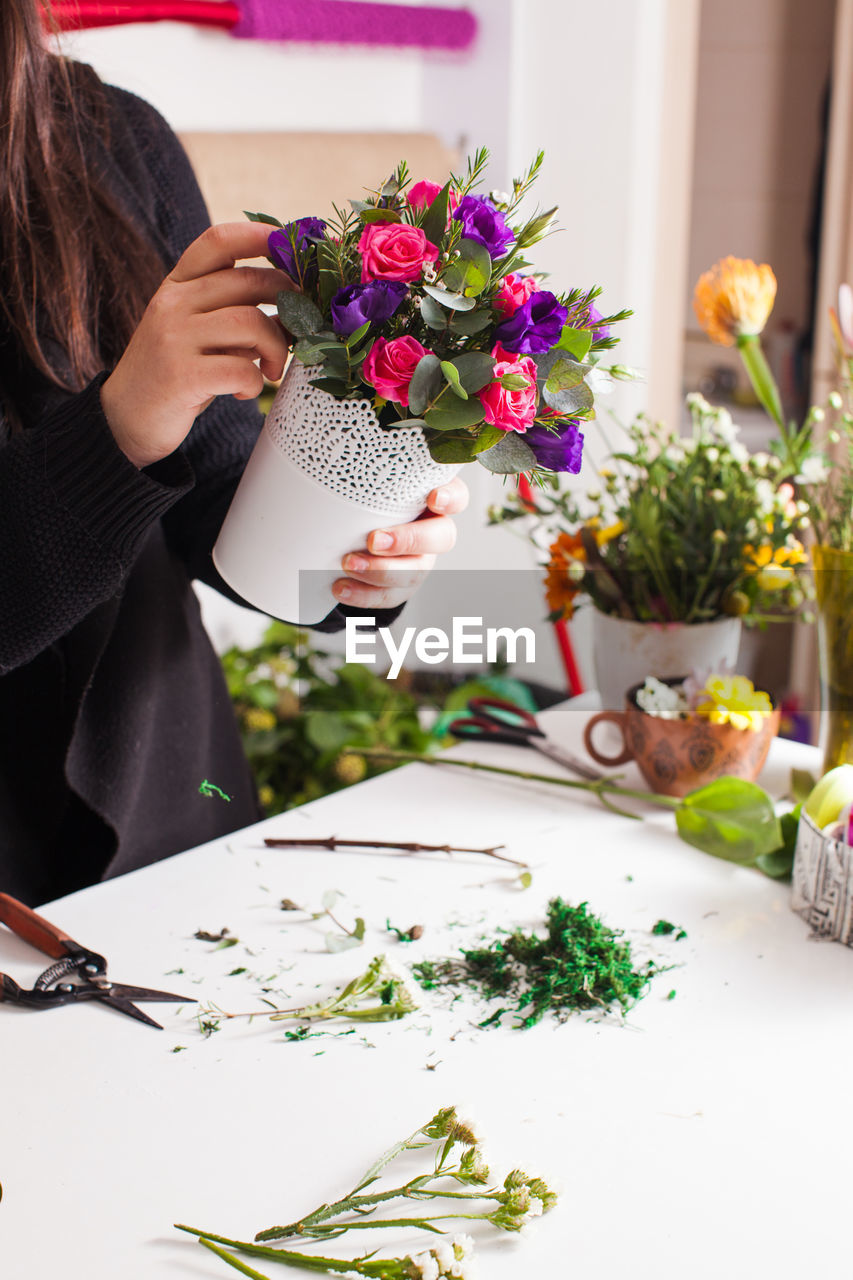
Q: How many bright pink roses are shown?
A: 5